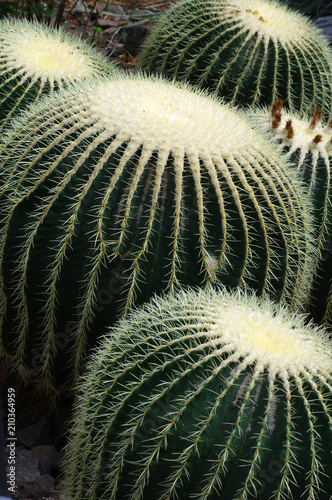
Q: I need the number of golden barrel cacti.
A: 5